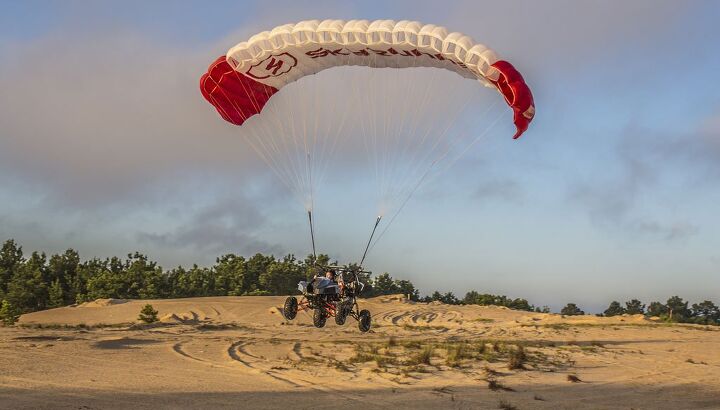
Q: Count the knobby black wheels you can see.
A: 4